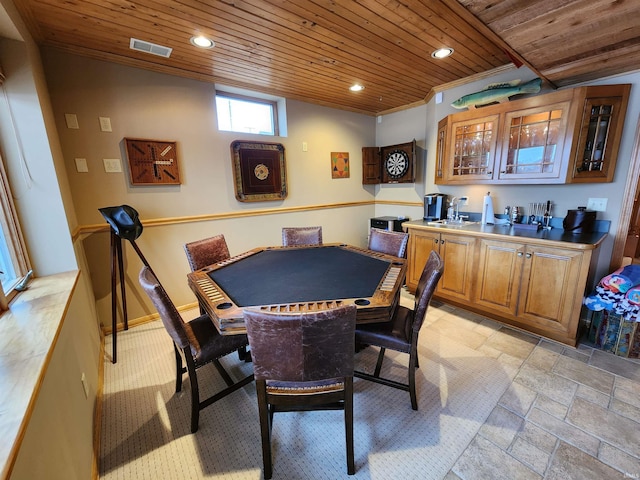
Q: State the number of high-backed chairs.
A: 6